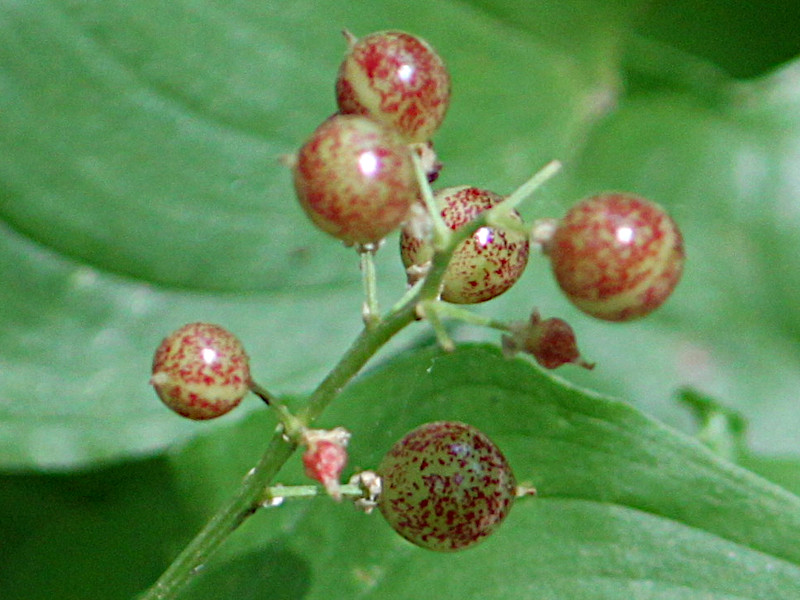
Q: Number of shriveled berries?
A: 2